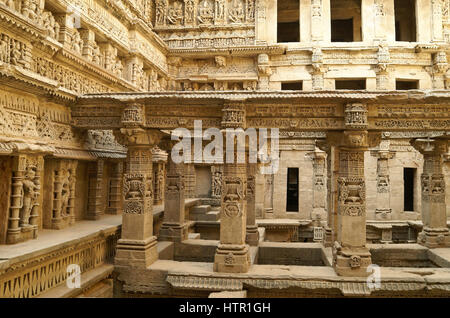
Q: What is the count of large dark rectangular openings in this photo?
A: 8